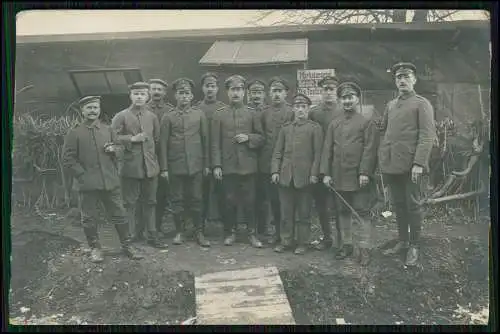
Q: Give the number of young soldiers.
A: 12